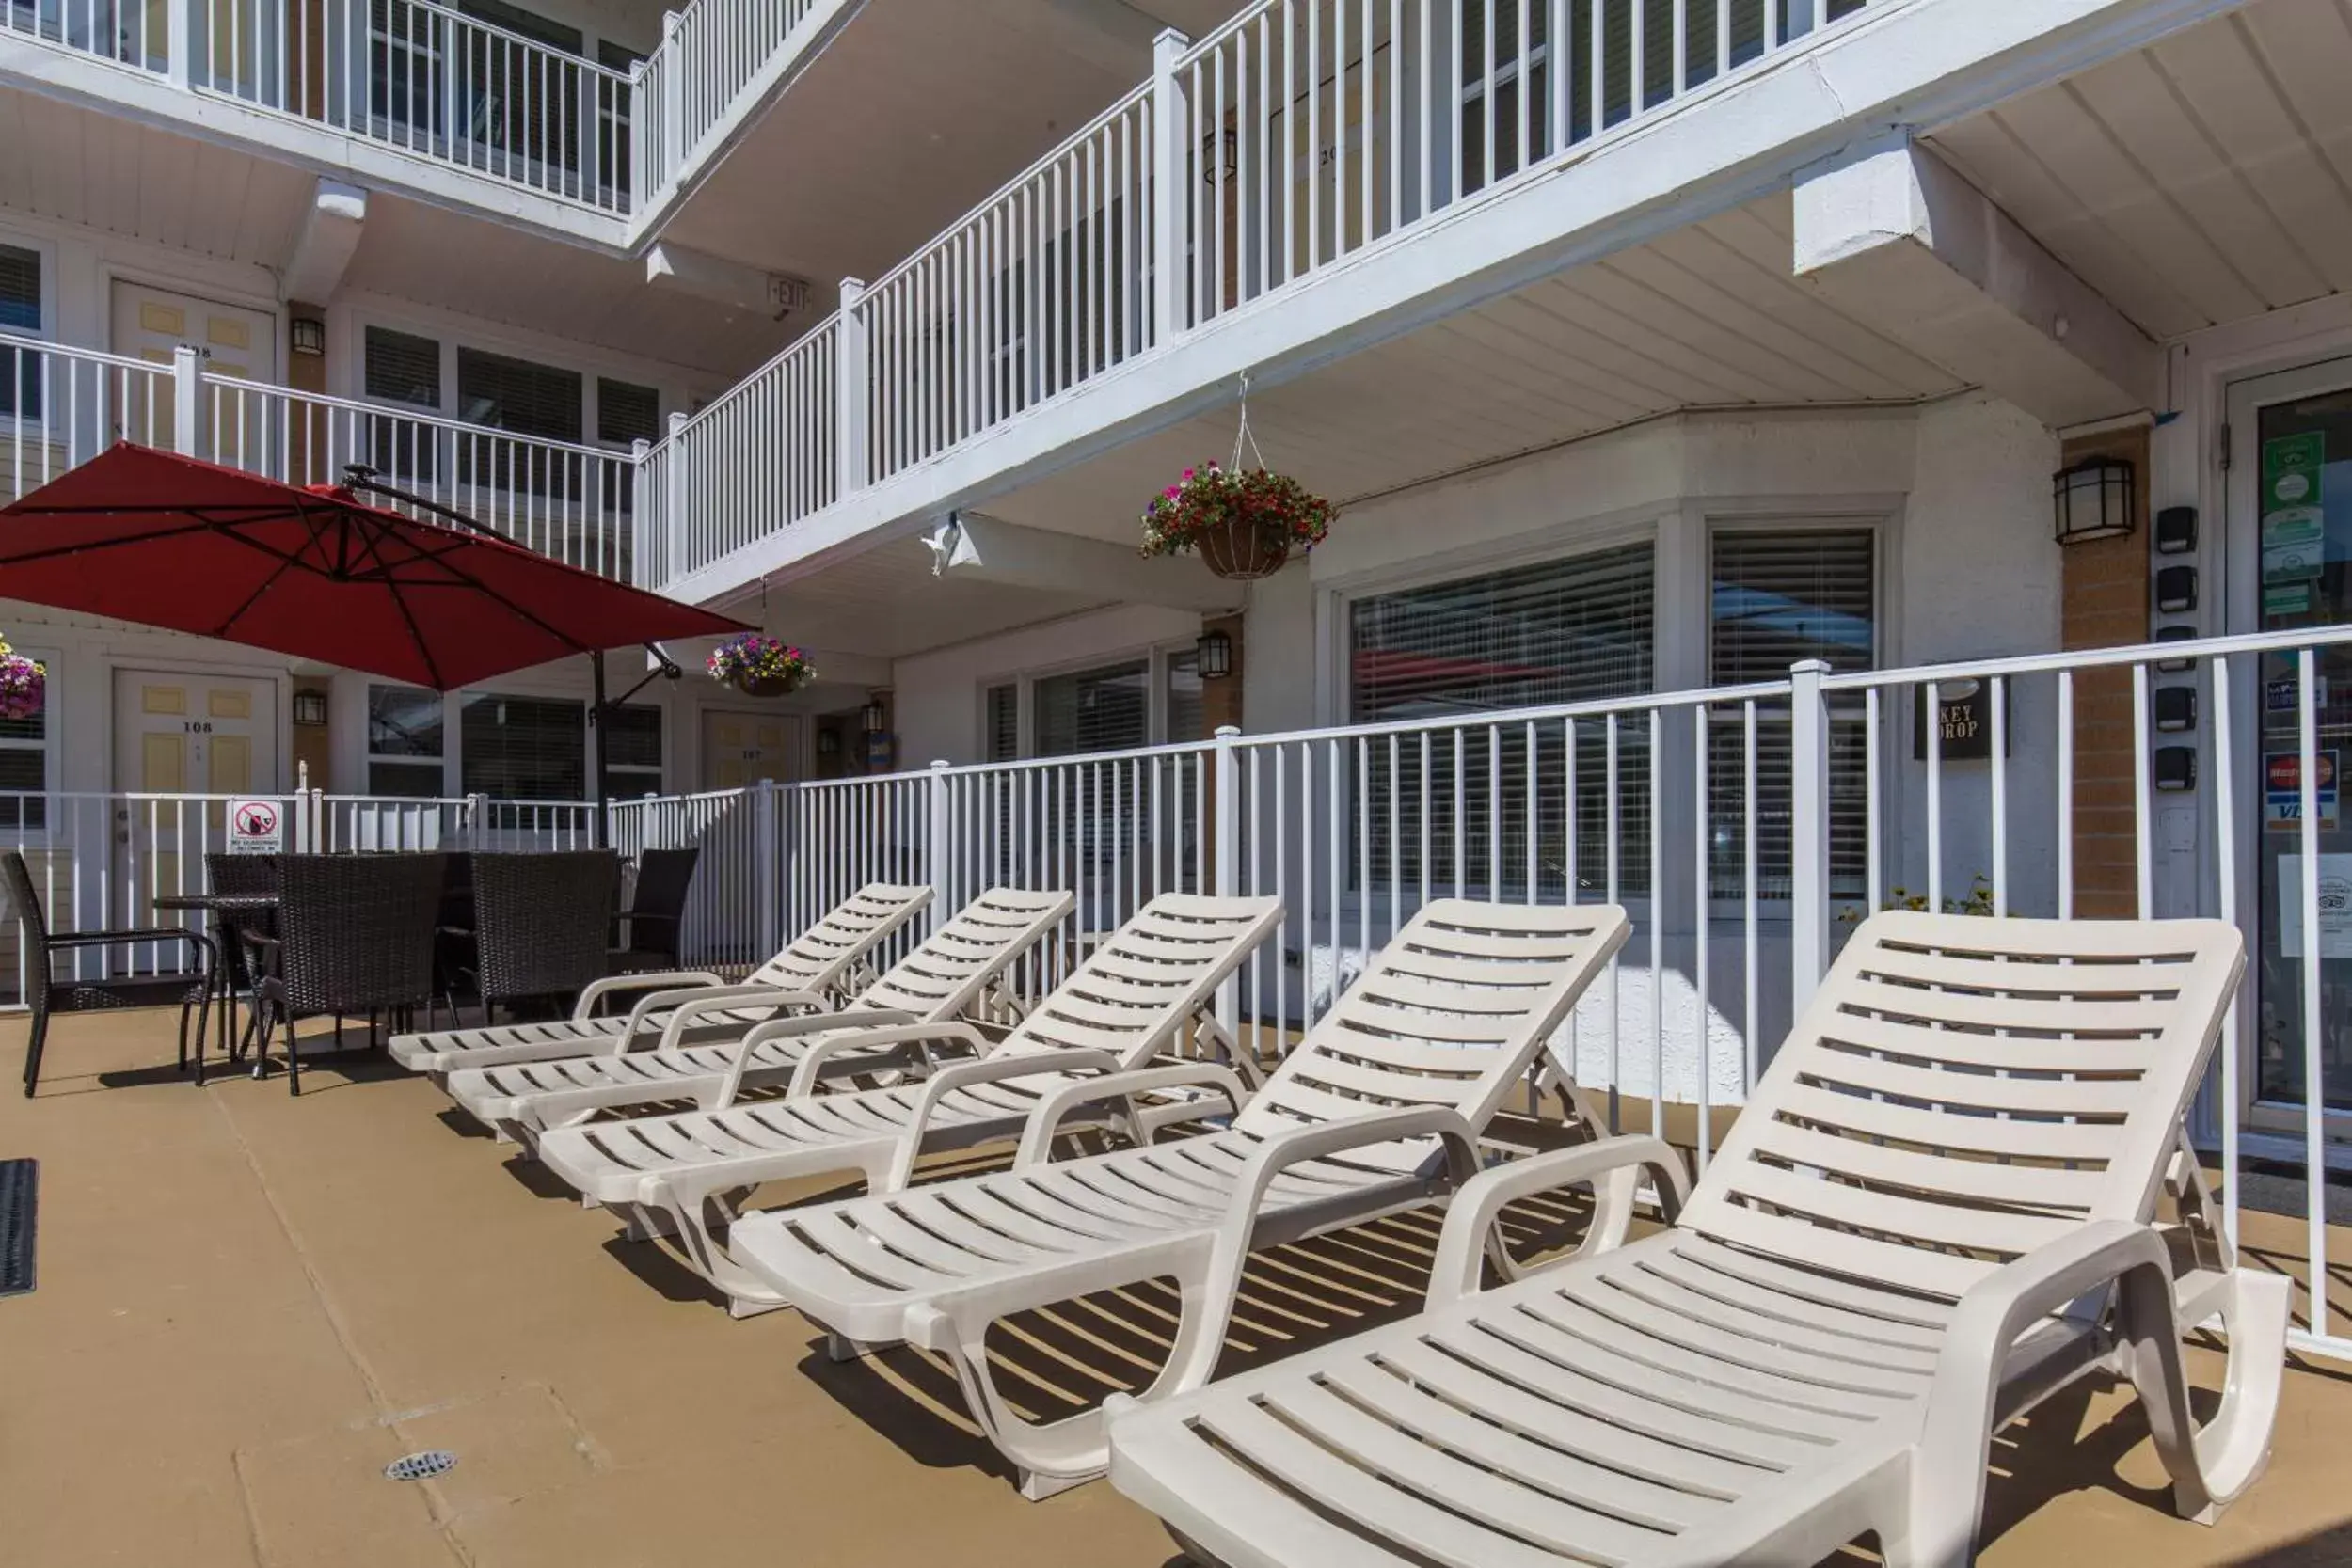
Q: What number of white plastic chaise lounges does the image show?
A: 5